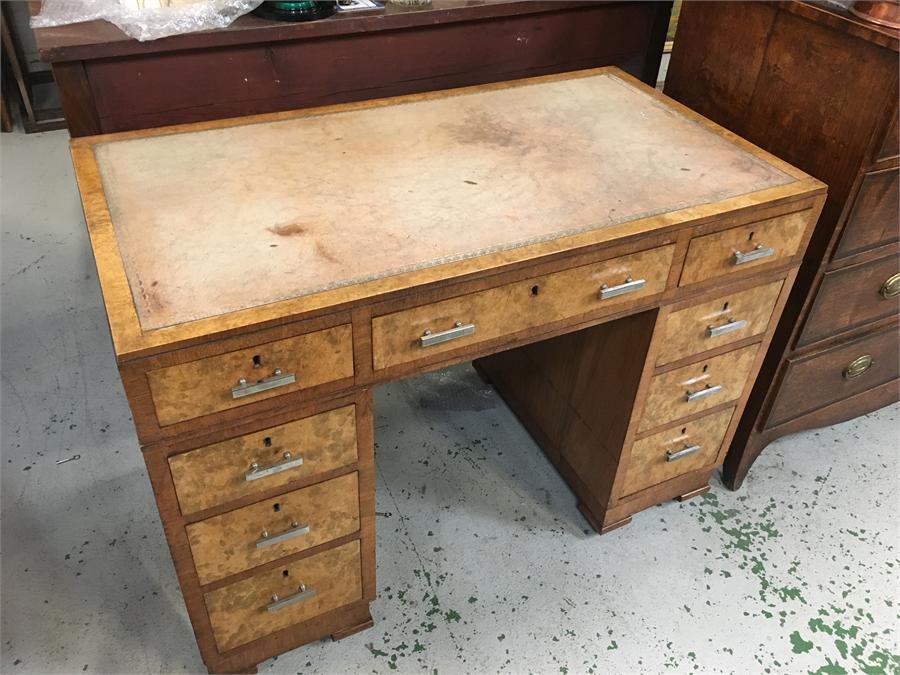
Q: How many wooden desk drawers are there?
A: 9